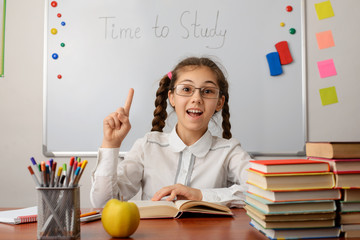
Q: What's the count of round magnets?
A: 10